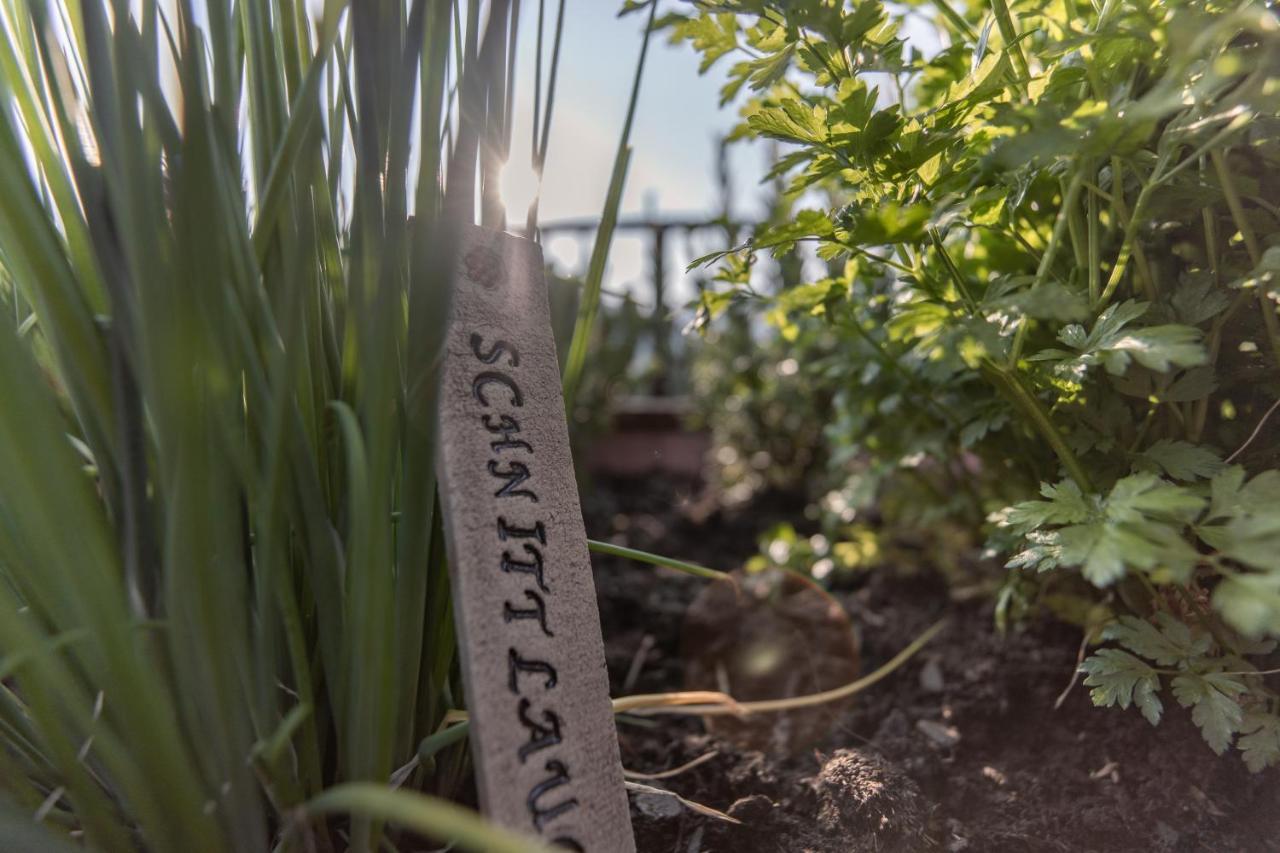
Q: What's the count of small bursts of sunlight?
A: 1